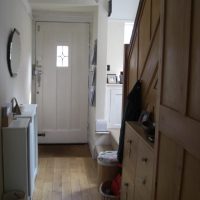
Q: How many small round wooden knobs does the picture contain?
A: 4